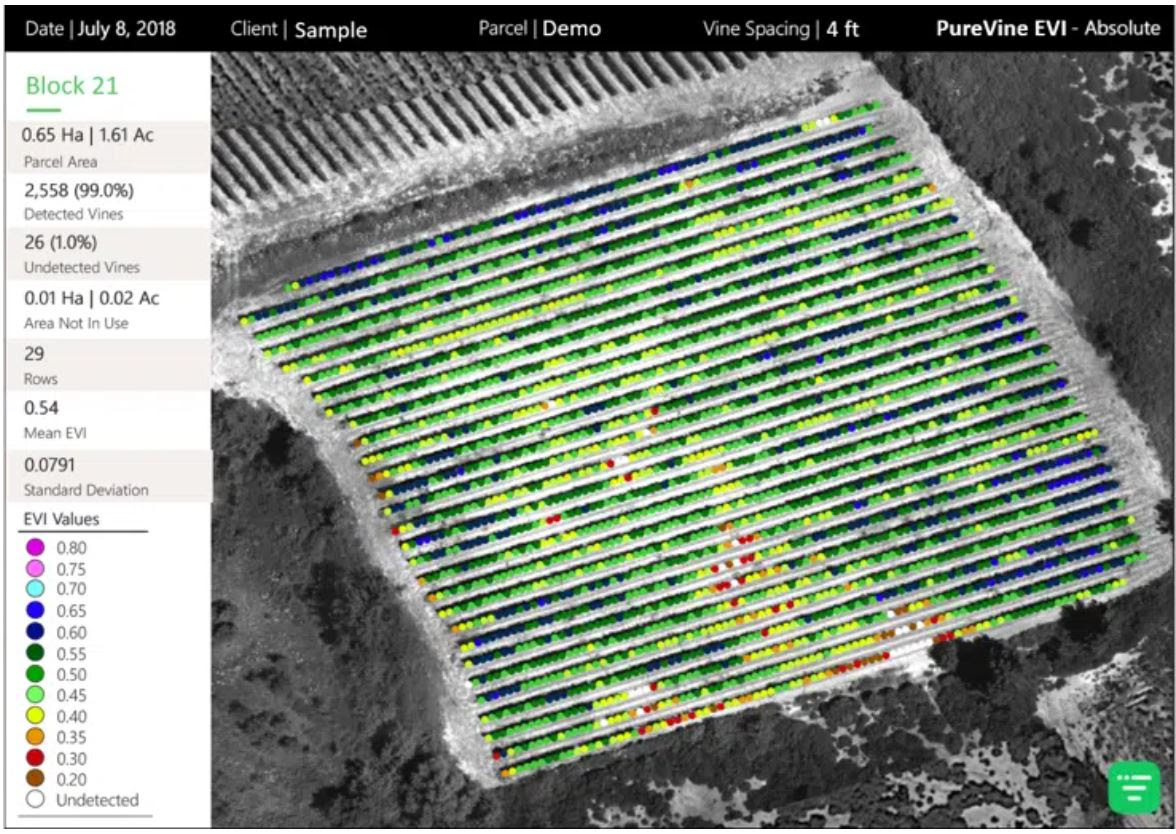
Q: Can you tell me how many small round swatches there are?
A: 13